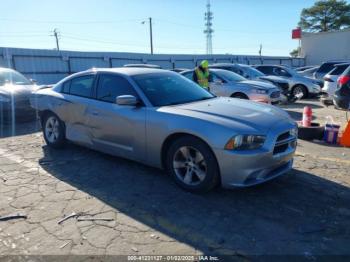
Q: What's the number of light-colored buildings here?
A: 1